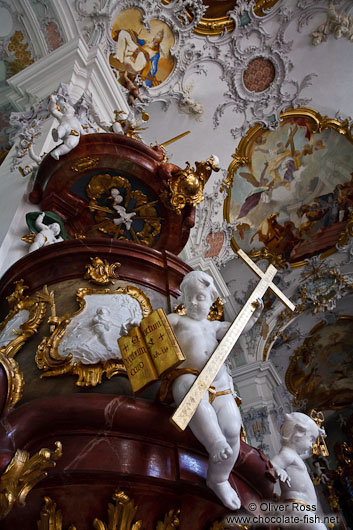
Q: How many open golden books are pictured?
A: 1